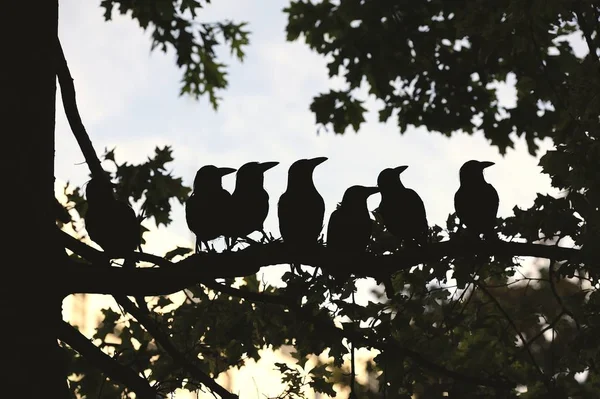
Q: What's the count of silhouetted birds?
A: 7